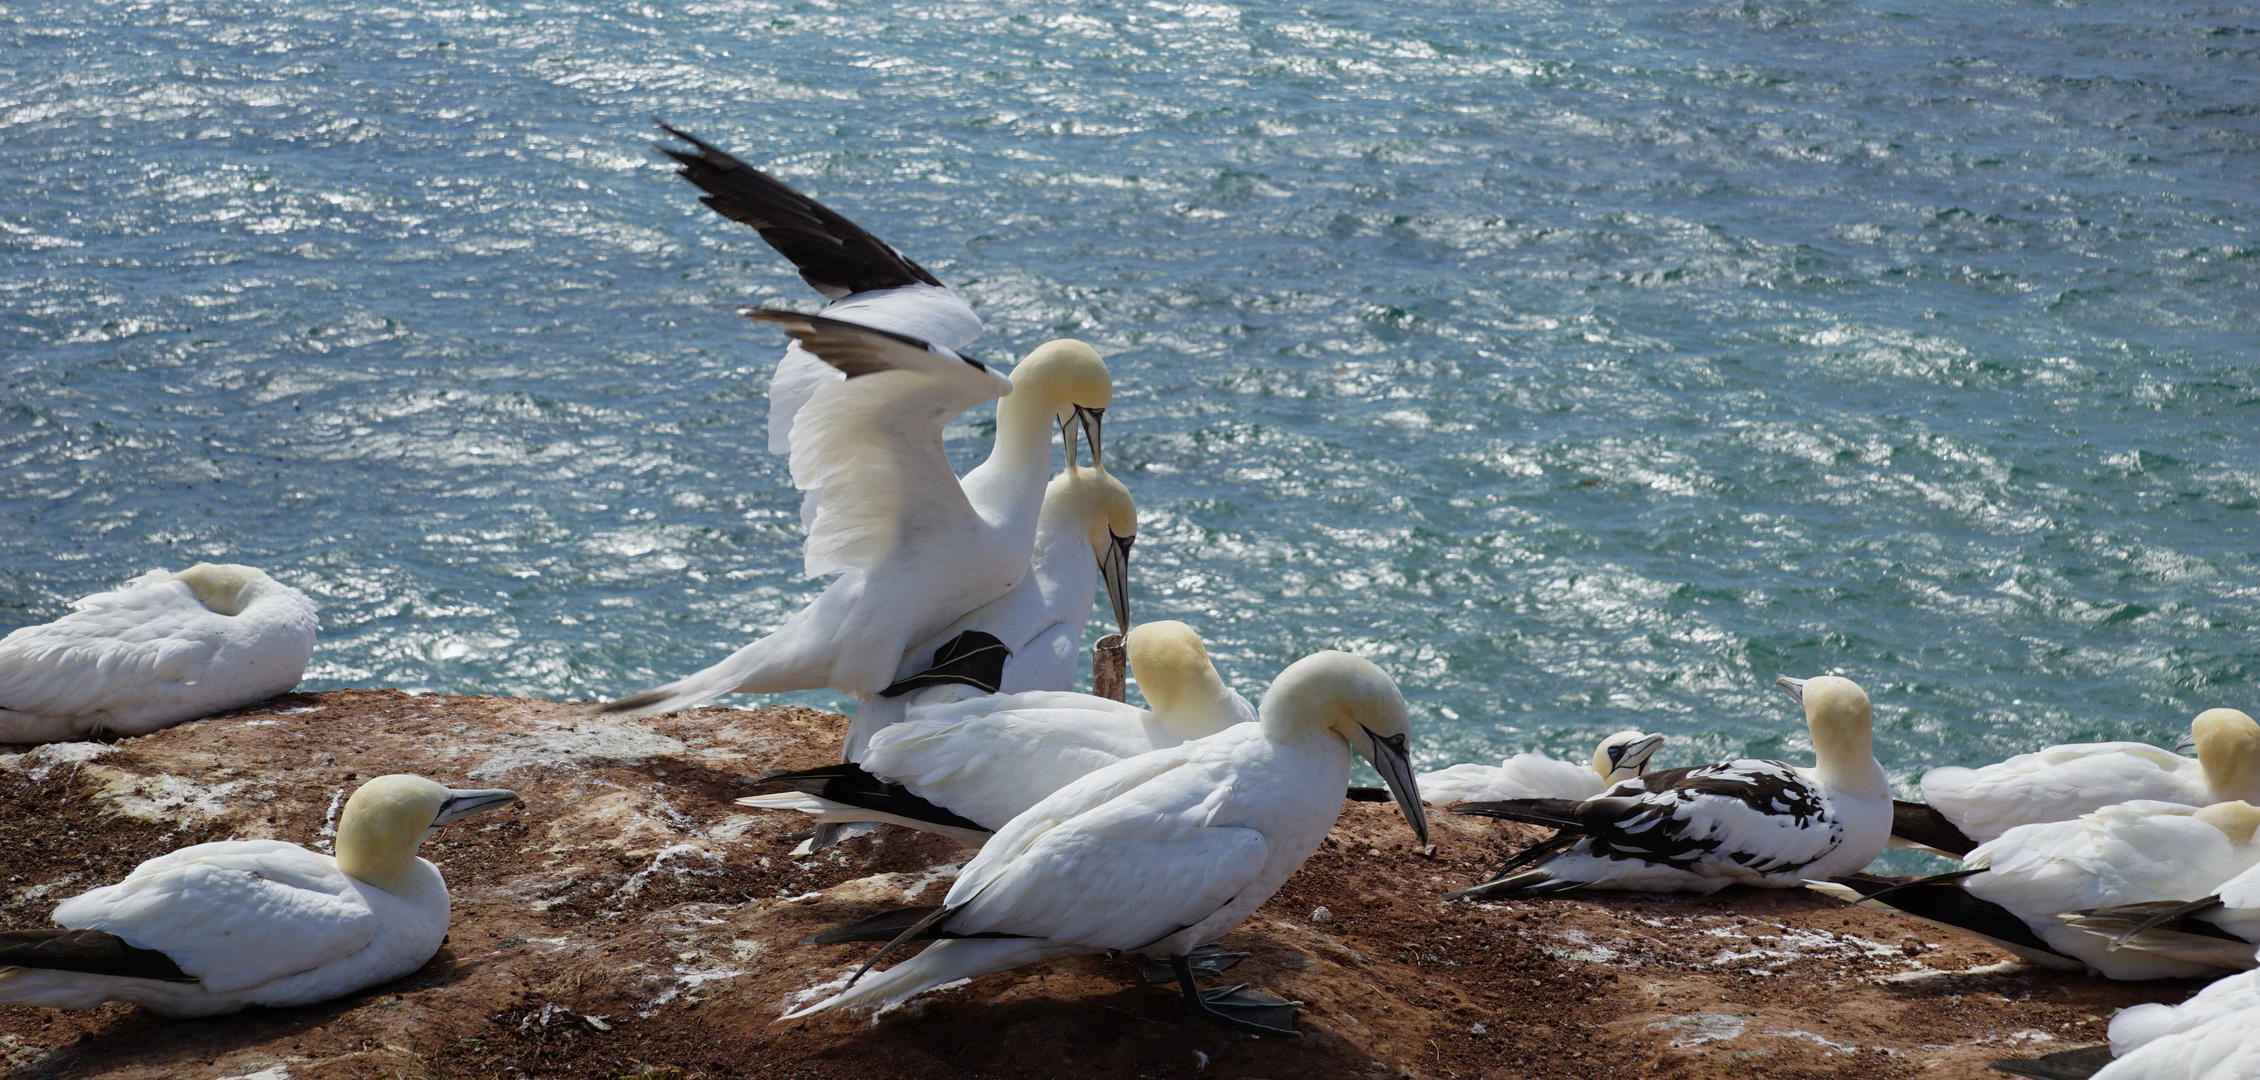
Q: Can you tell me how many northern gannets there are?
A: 12